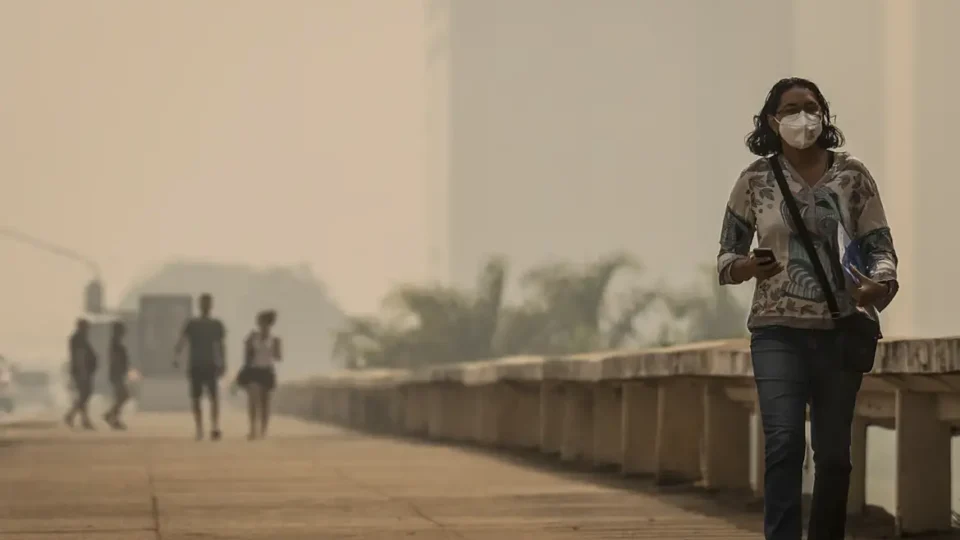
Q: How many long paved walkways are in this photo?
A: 1